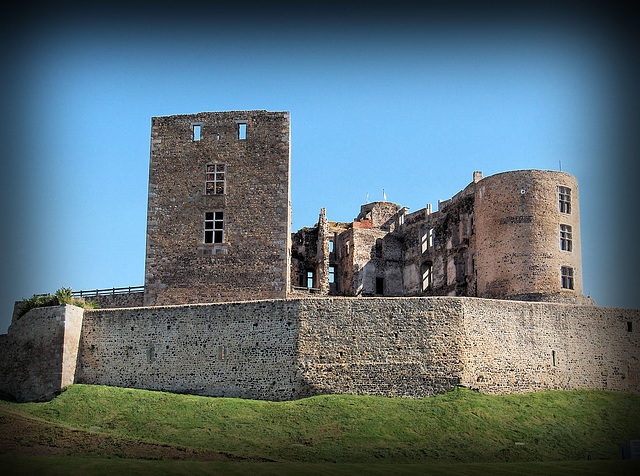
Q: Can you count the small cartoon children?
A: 0